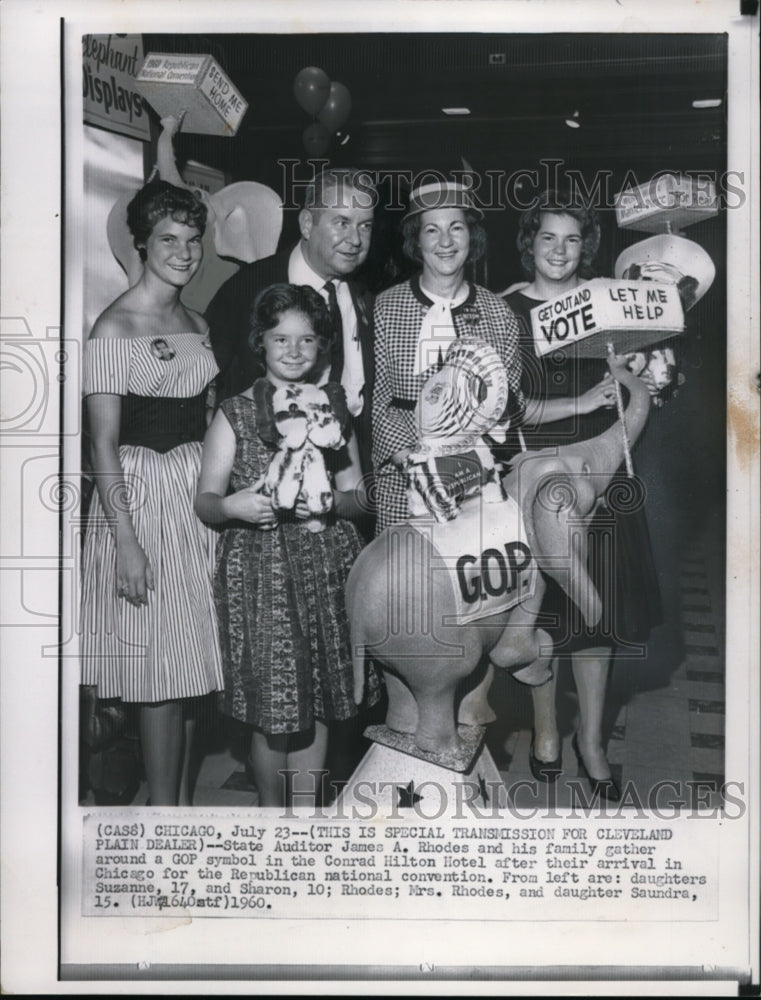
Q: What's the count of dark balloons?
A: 3